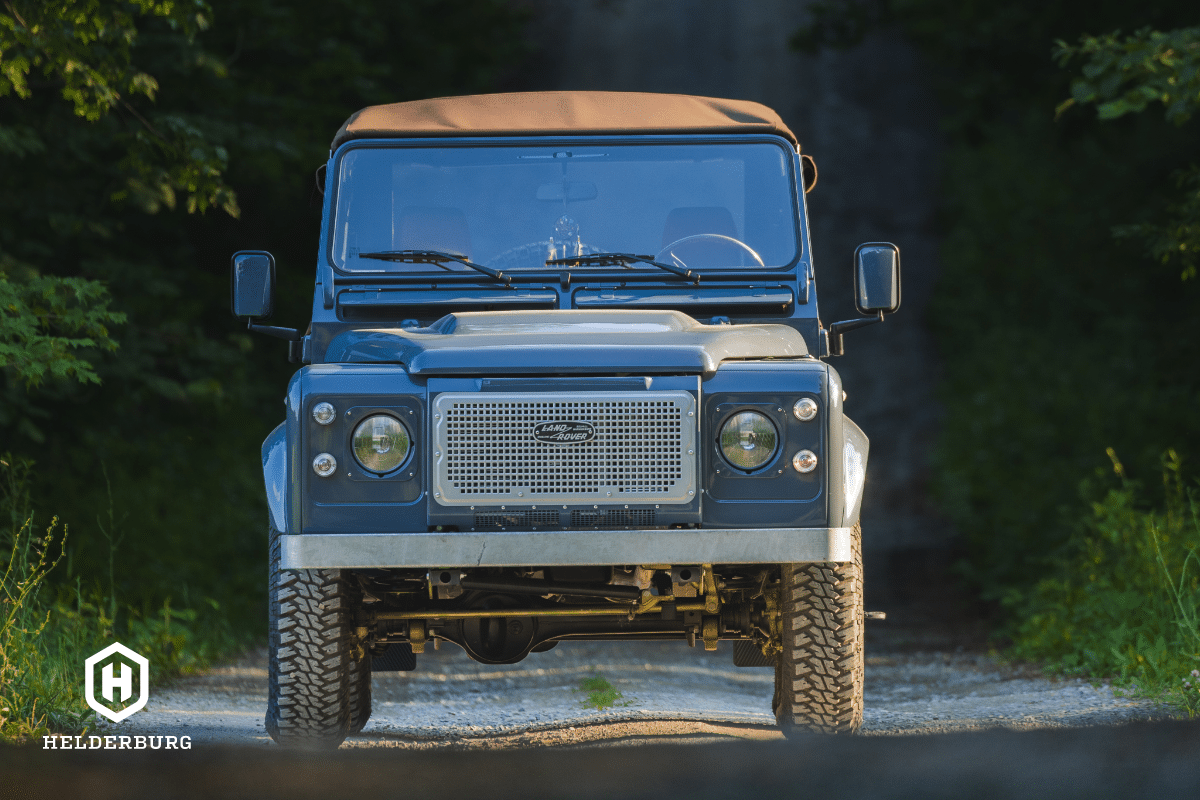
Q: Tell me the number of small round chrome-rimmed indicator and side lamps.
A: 4